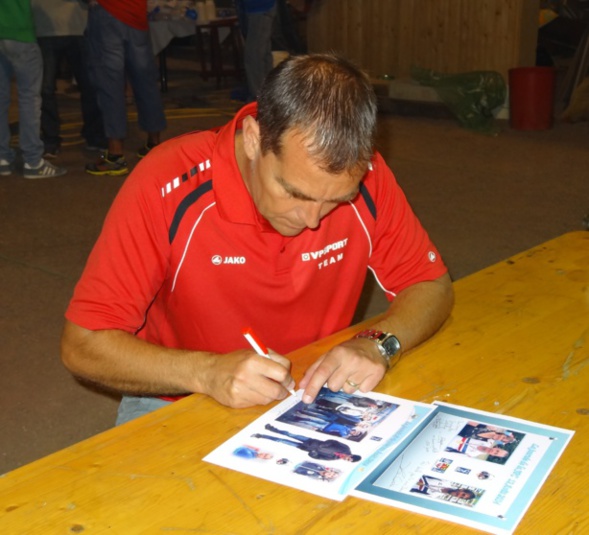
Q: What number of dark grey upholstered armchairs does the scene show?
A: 0